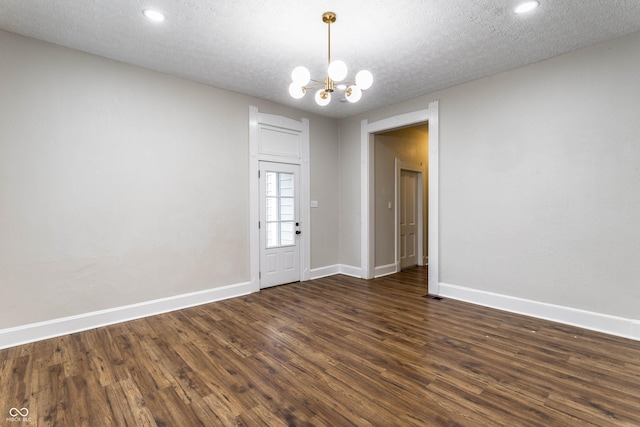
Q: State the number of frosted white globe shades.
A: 6